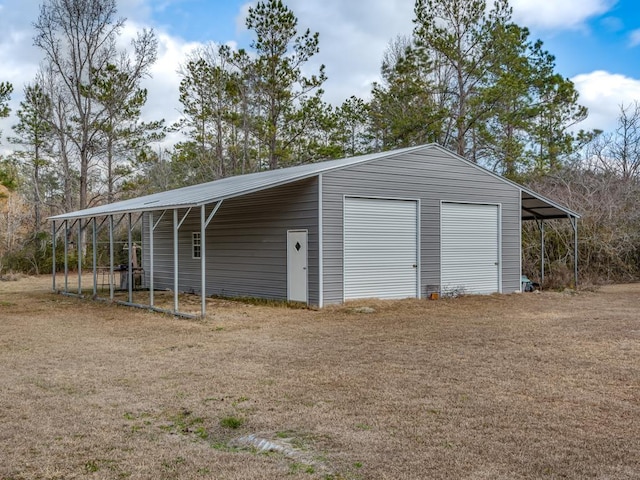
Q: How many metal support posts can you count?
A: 11